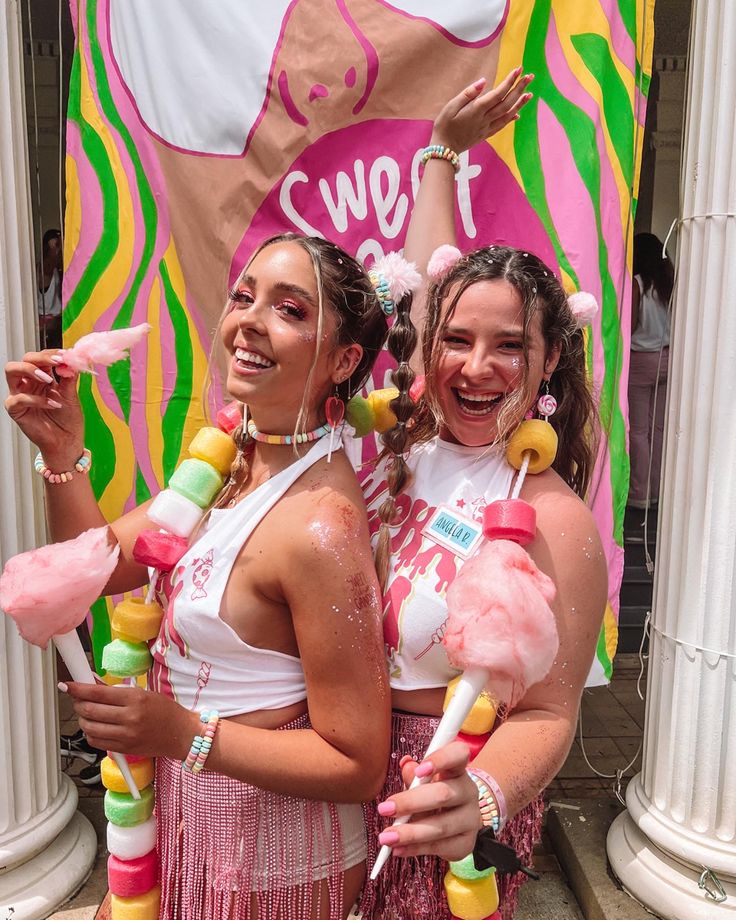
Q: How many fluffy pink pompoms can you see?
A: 3